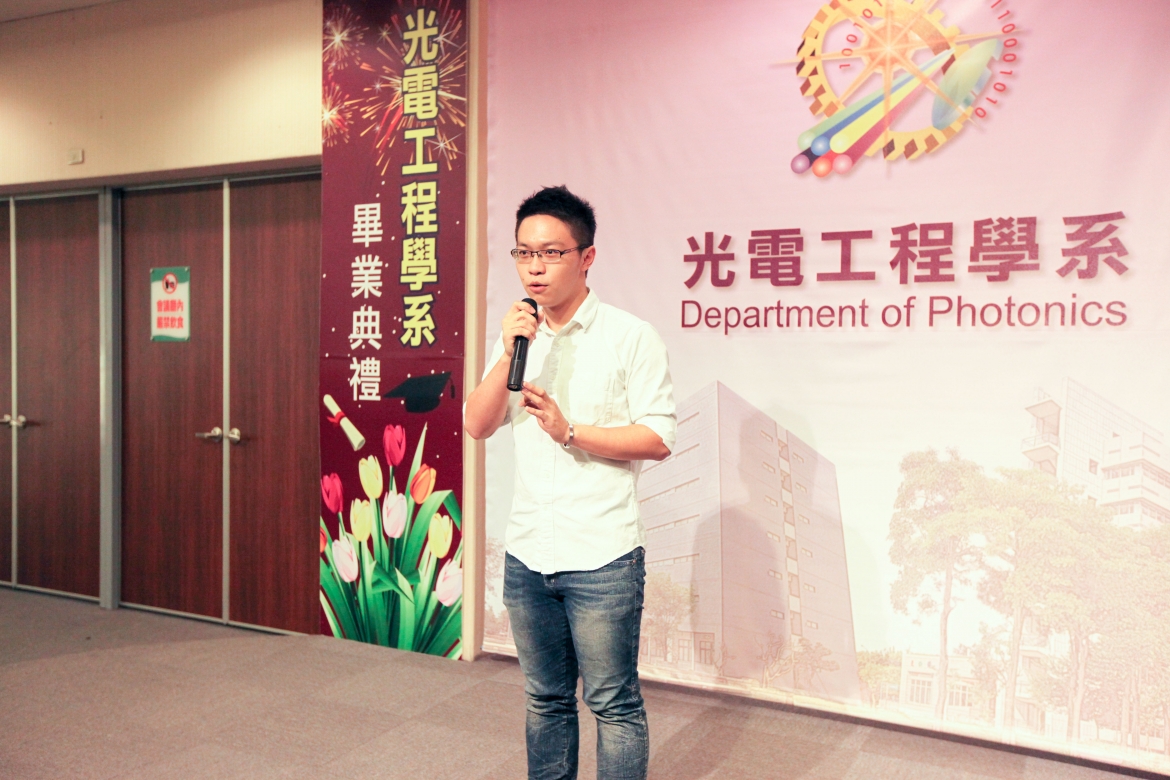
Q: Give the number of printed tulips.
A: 10